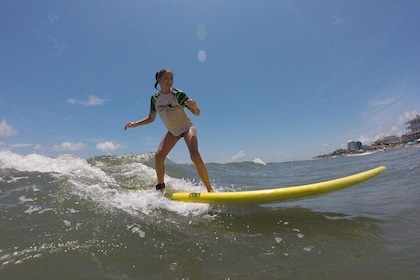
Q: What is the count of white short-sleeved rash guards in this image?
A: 1